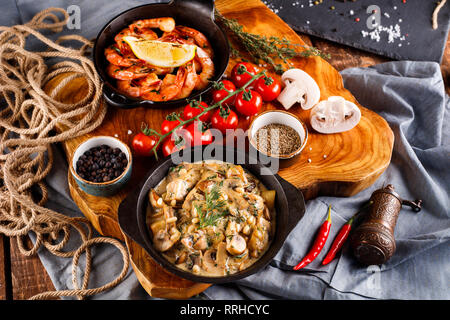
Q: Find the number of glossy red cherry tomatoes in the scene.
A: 10